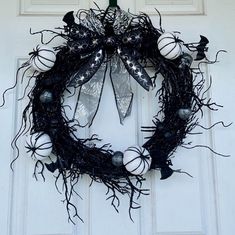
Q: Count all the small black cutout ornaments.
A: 4